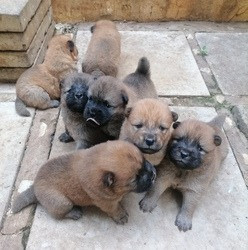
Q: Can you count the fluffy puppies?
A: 7